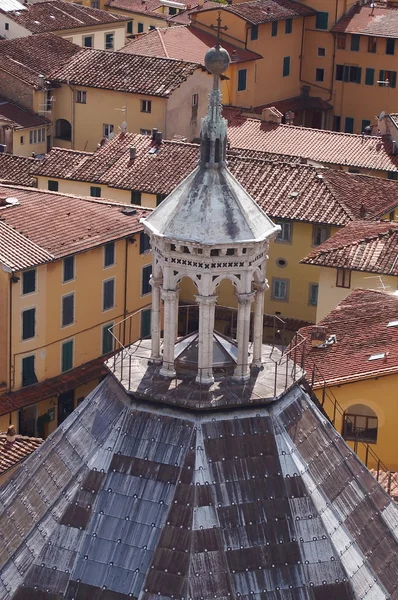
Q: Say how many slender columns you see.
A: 5